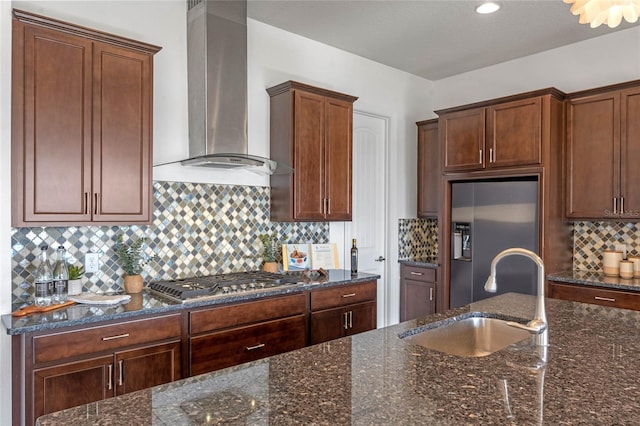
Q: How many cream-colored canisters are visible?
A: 3